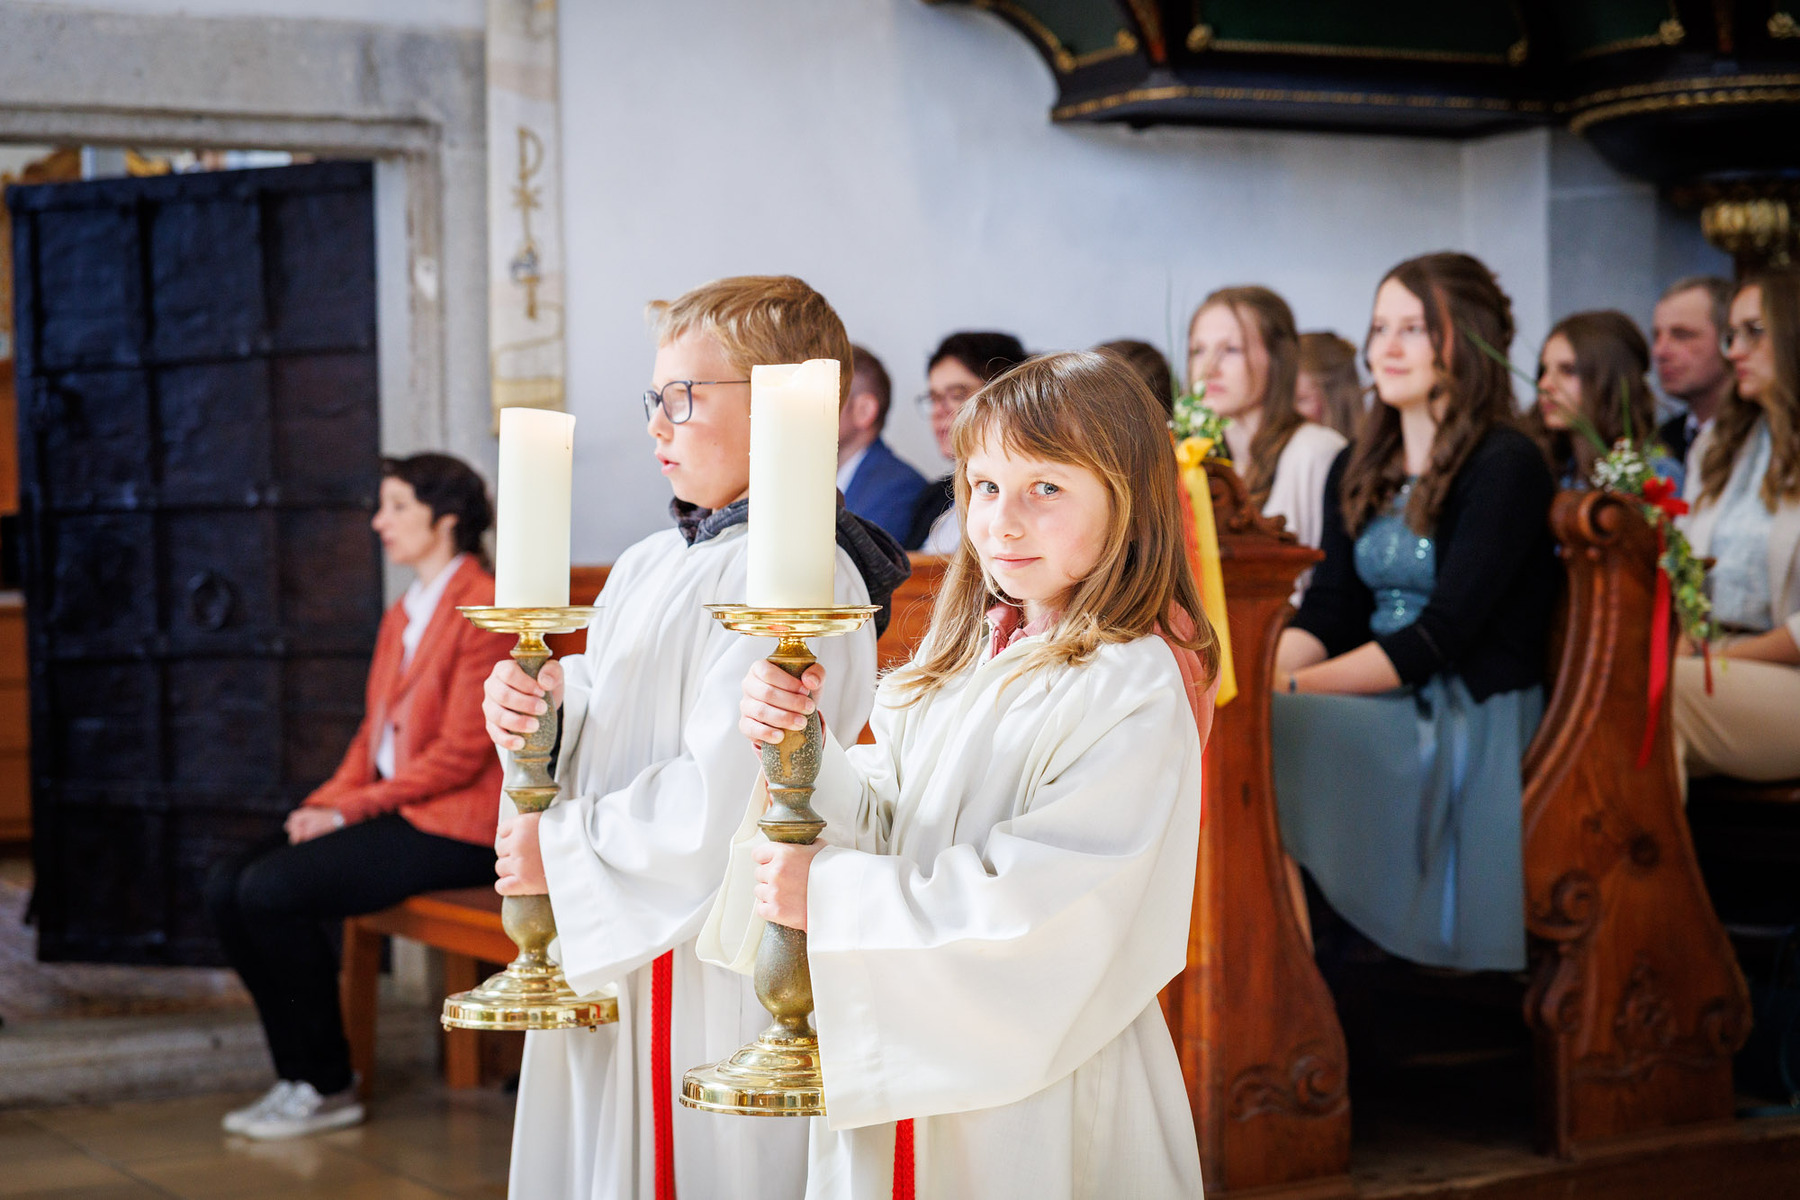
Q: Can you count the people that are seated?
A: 10